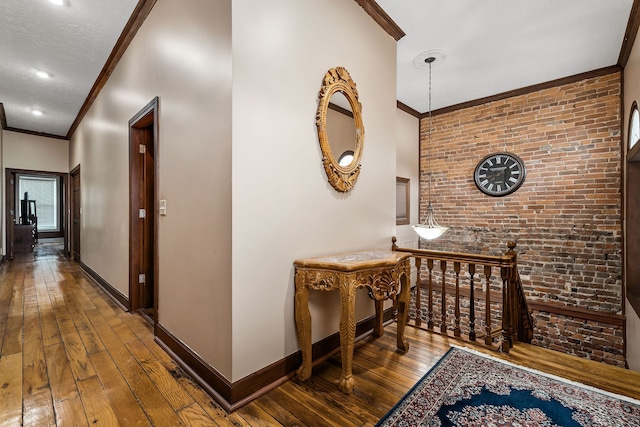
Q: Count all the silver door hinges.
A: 3